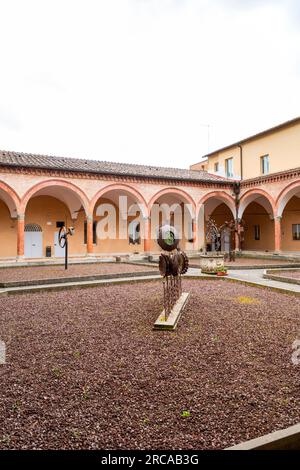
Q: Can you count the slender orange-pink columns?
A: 6